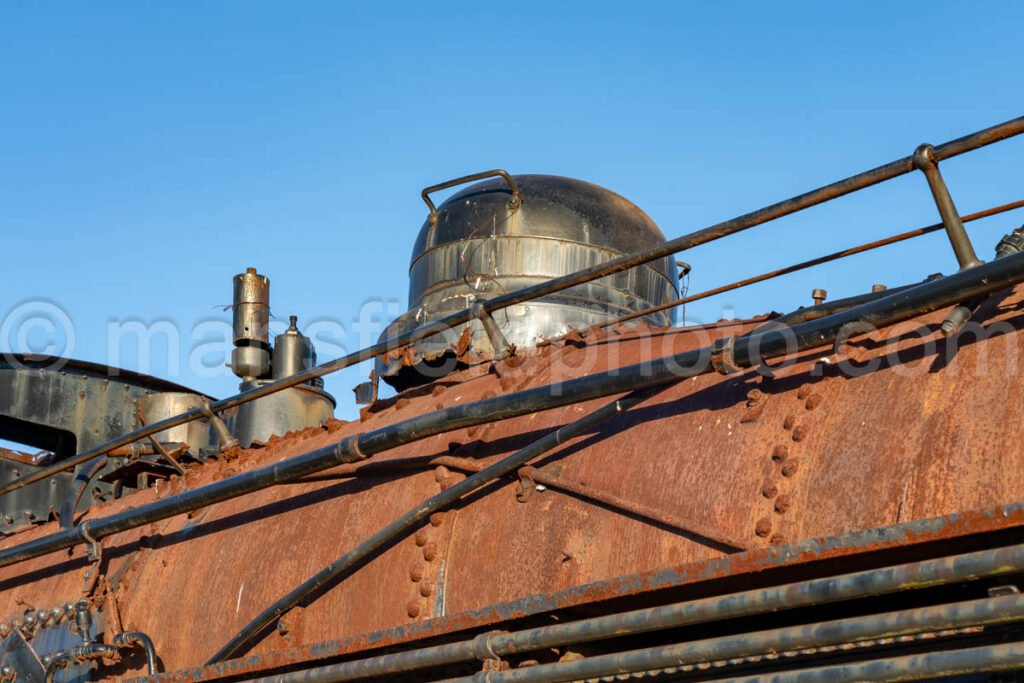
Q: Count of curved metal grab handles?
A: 2